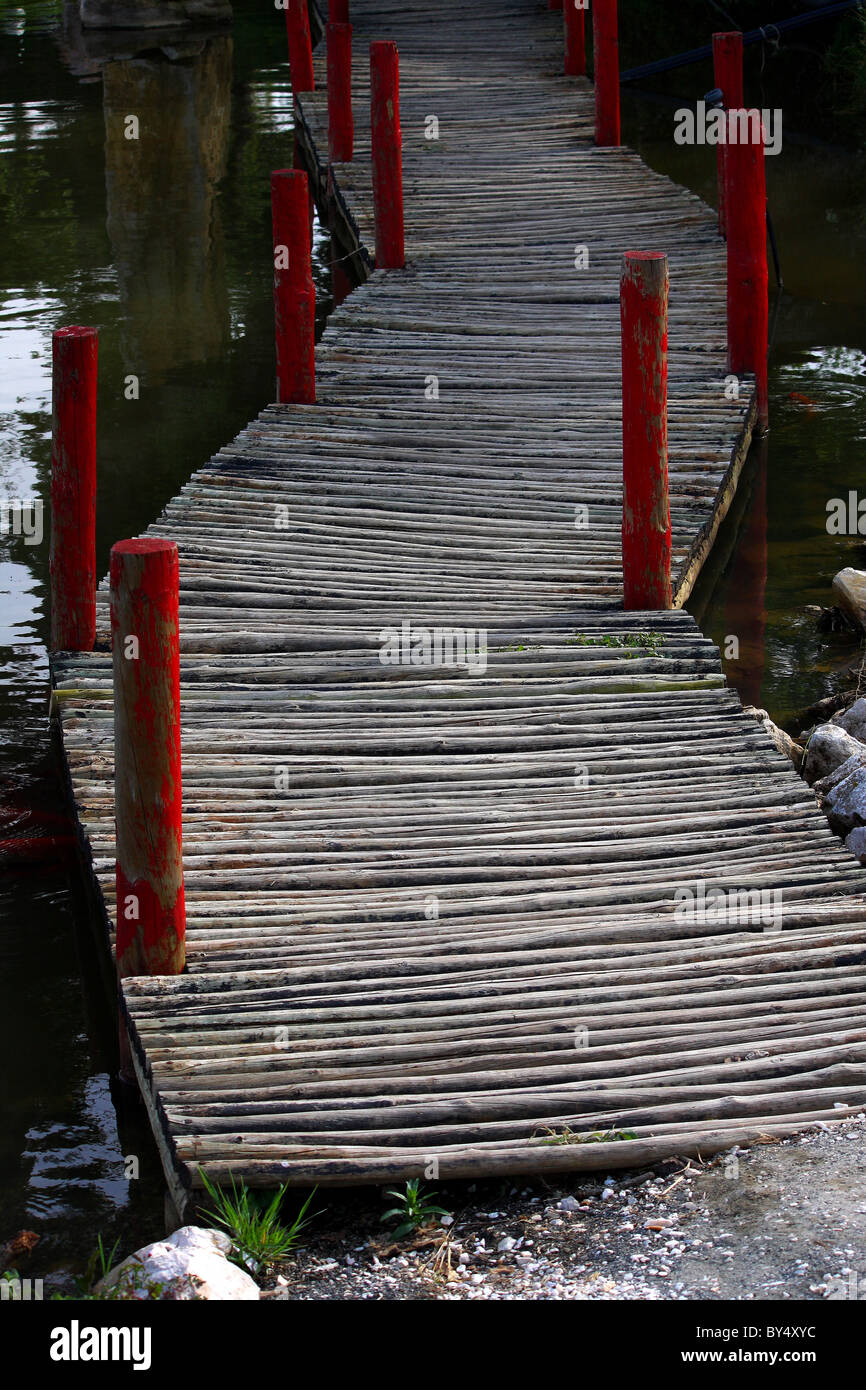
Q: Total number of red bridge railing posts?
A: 13